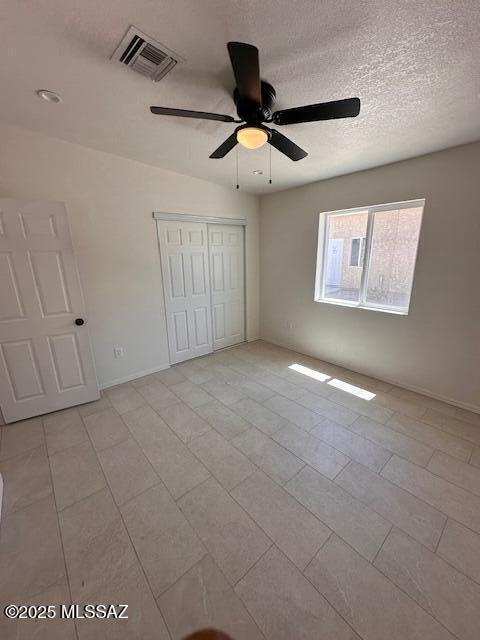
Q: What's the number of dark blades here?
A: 5